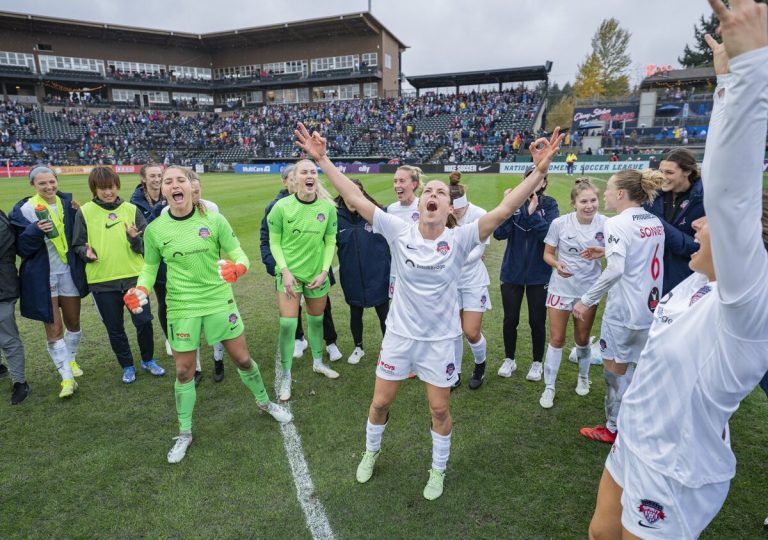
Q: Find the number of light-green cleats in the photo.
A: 2